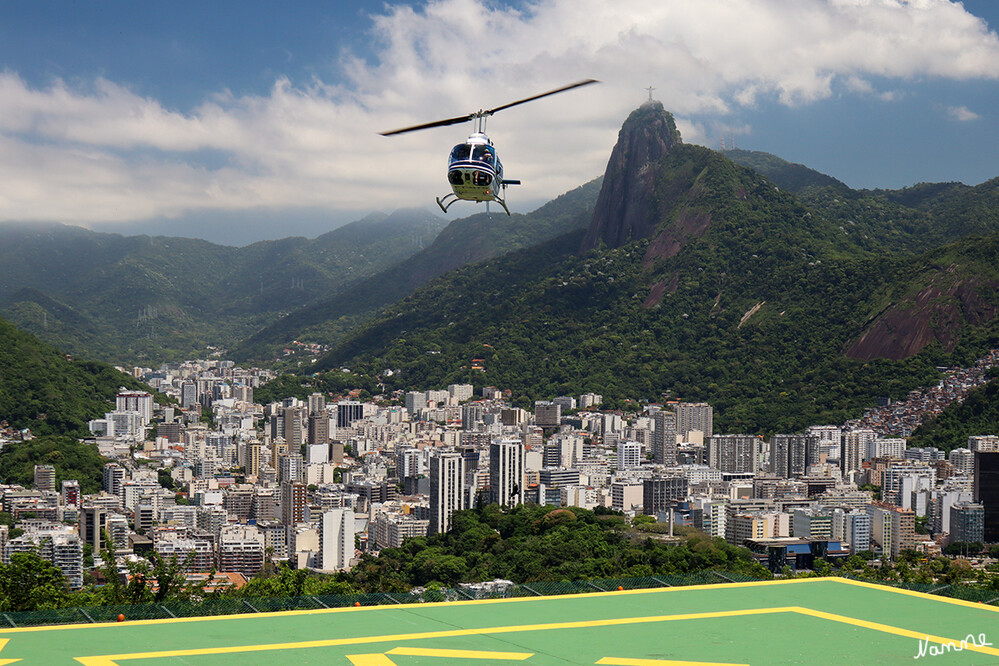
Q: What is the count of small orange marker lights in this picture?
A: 4